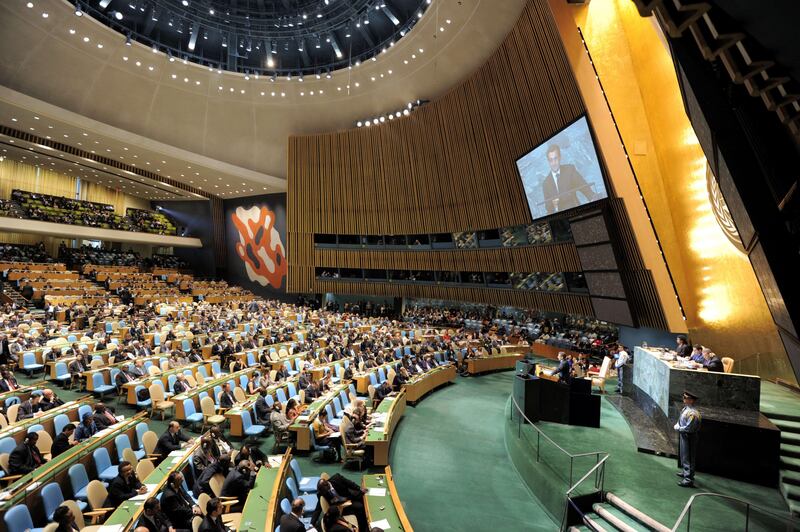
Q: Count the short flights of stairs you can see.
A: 2